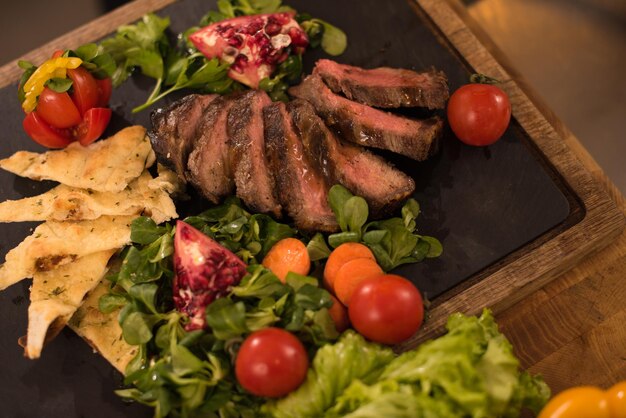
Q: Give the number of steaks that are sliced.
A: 7